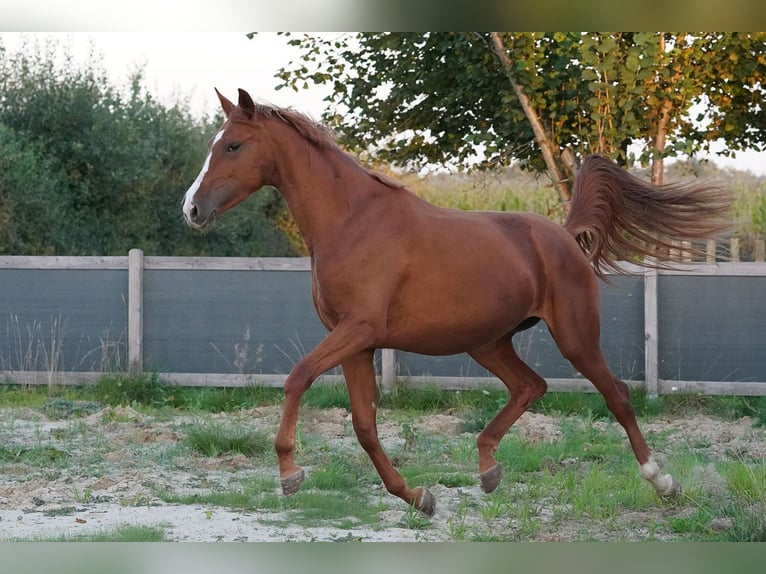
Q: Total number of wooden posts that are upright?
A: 3